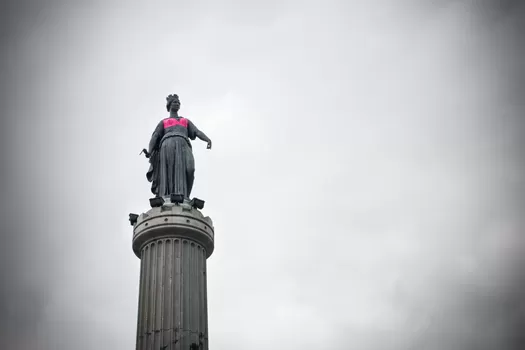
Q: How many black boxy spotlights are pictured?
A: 4